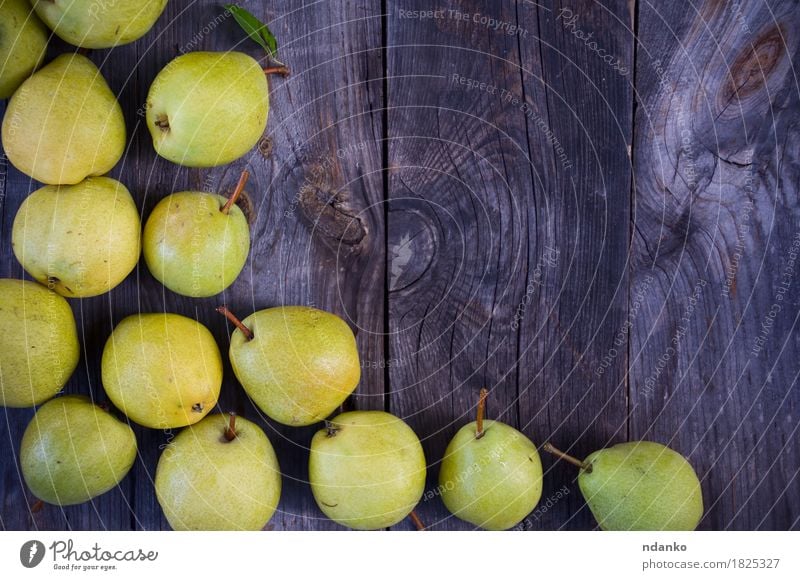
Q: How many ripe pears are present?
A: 14